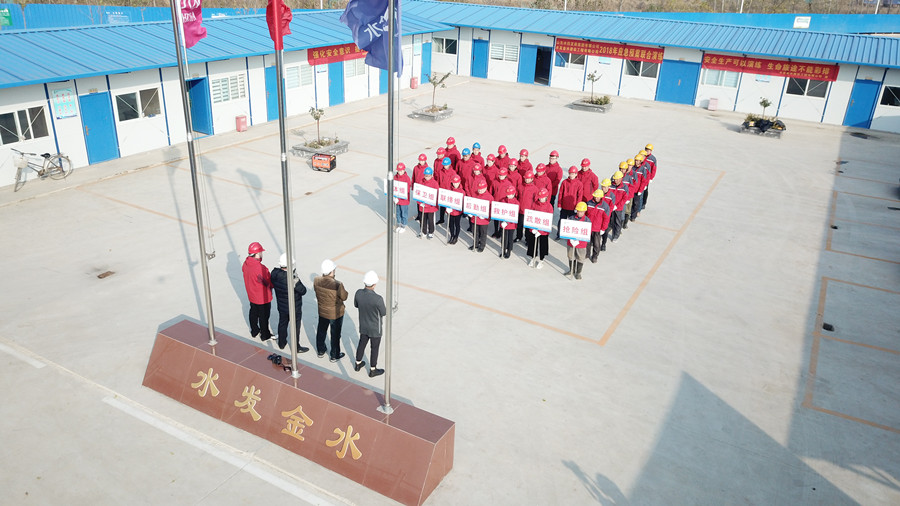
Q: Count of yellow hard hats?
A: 9